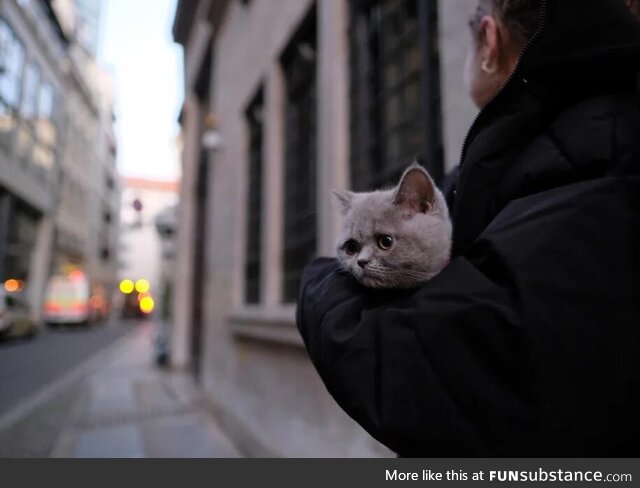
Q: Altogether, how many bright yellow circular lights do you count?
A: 3